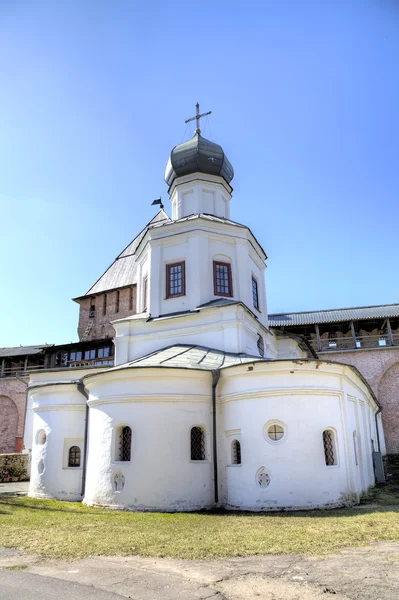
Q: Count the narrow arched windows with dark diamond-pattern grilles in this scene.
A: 3